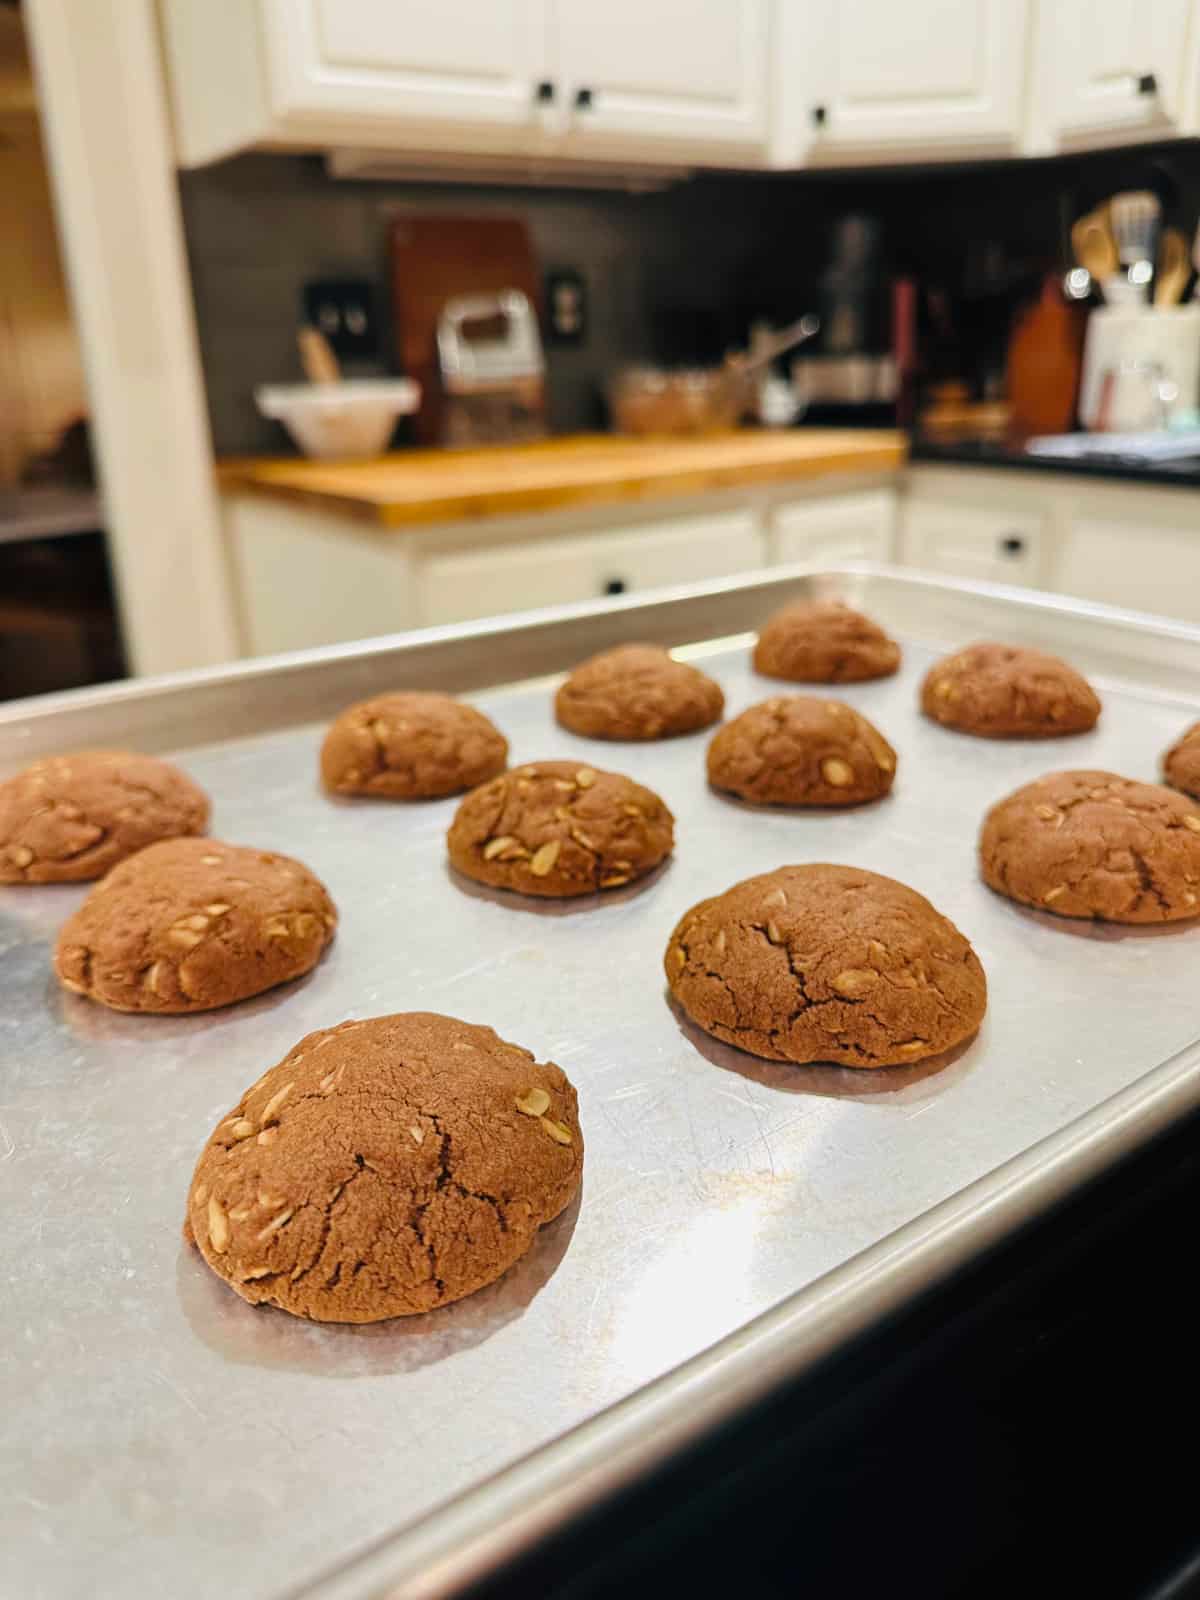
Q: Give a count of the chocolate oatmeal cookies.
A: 12